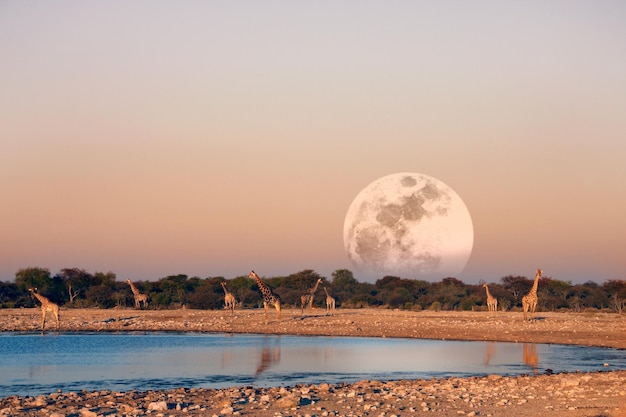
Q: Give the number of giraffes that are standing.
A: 8